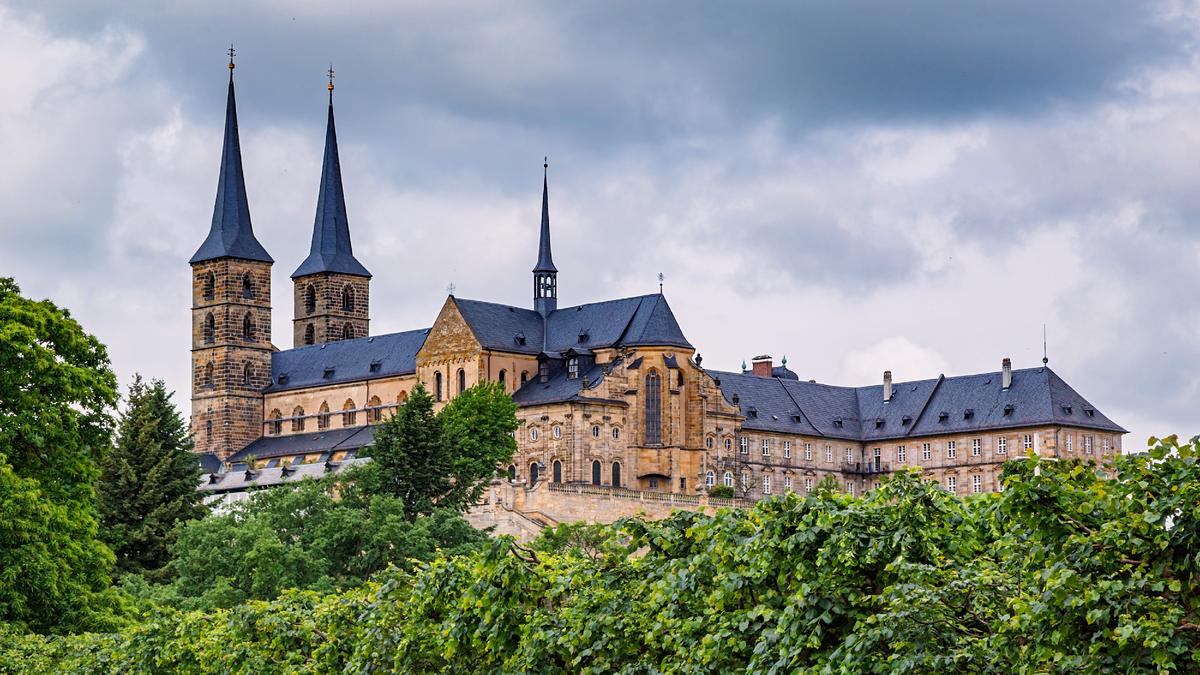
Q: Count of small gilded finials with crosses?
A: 2